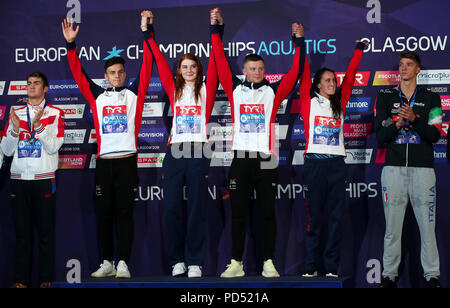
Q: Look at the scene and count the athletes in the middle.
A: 4